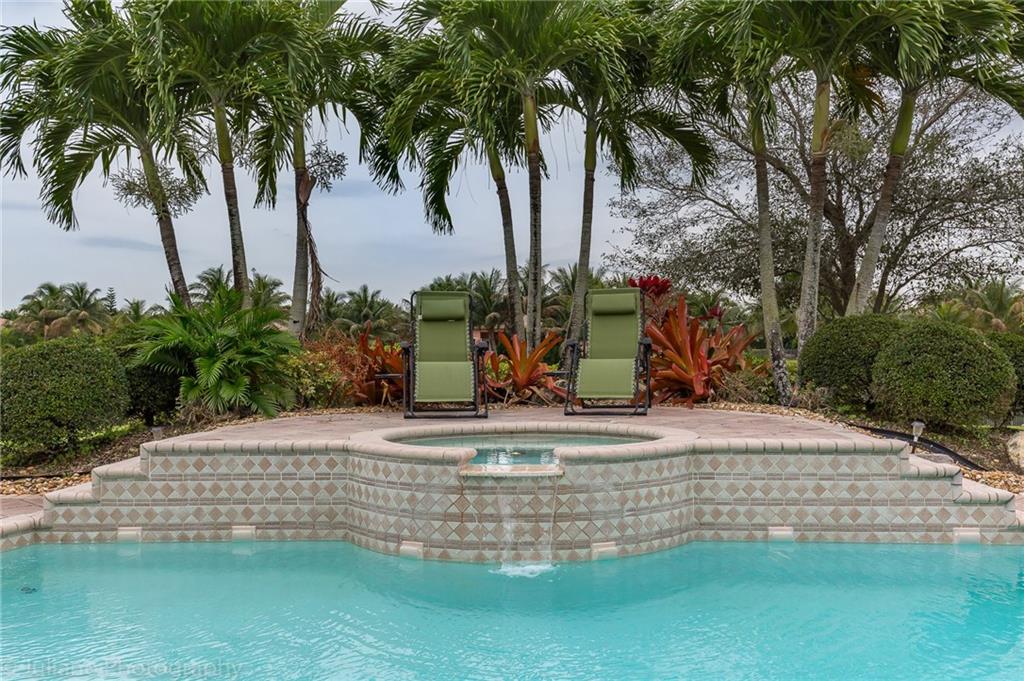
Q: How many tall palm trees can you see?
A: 9